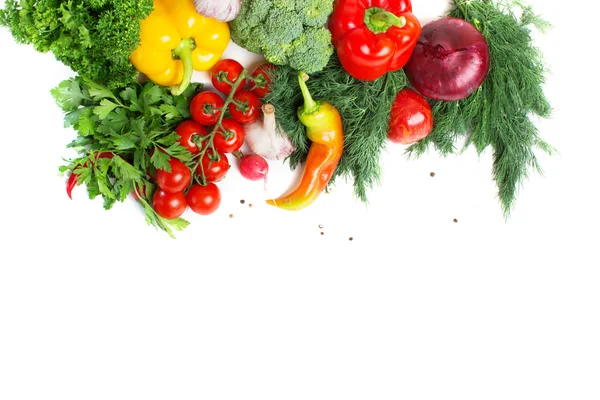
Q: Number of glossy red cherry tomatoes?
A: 10